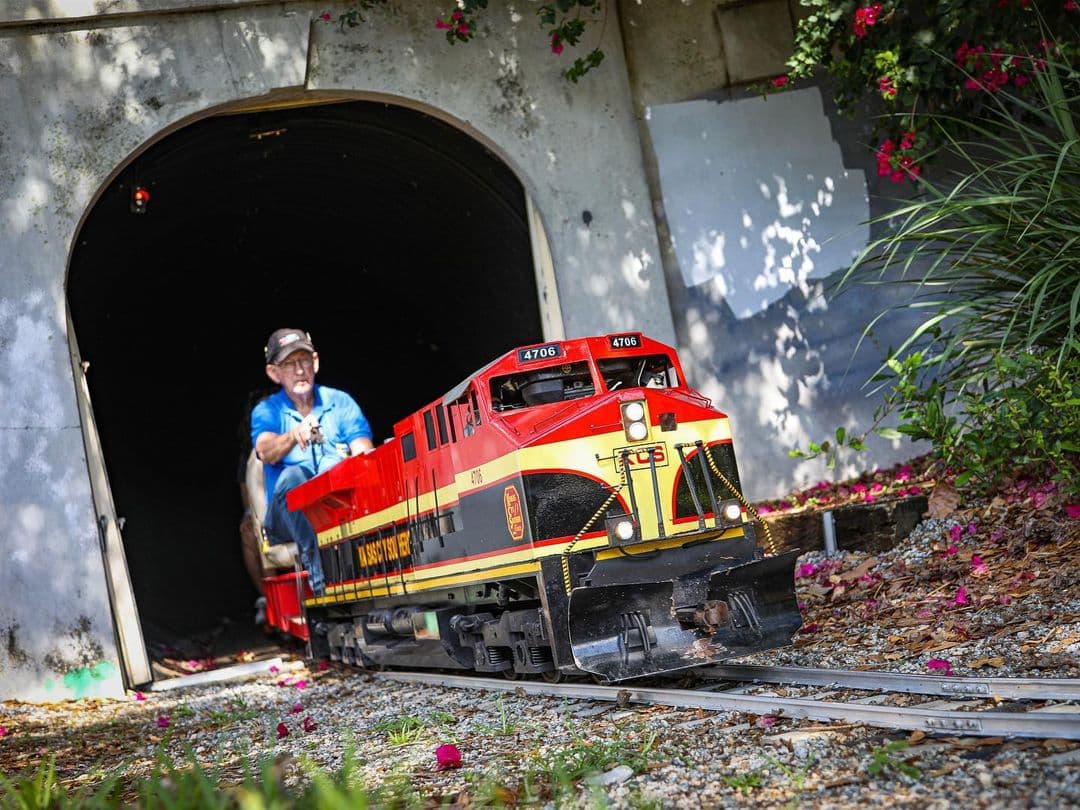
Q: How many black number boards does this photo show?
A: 2